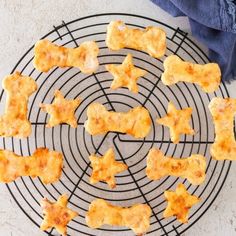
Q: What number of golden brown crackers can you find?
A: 15